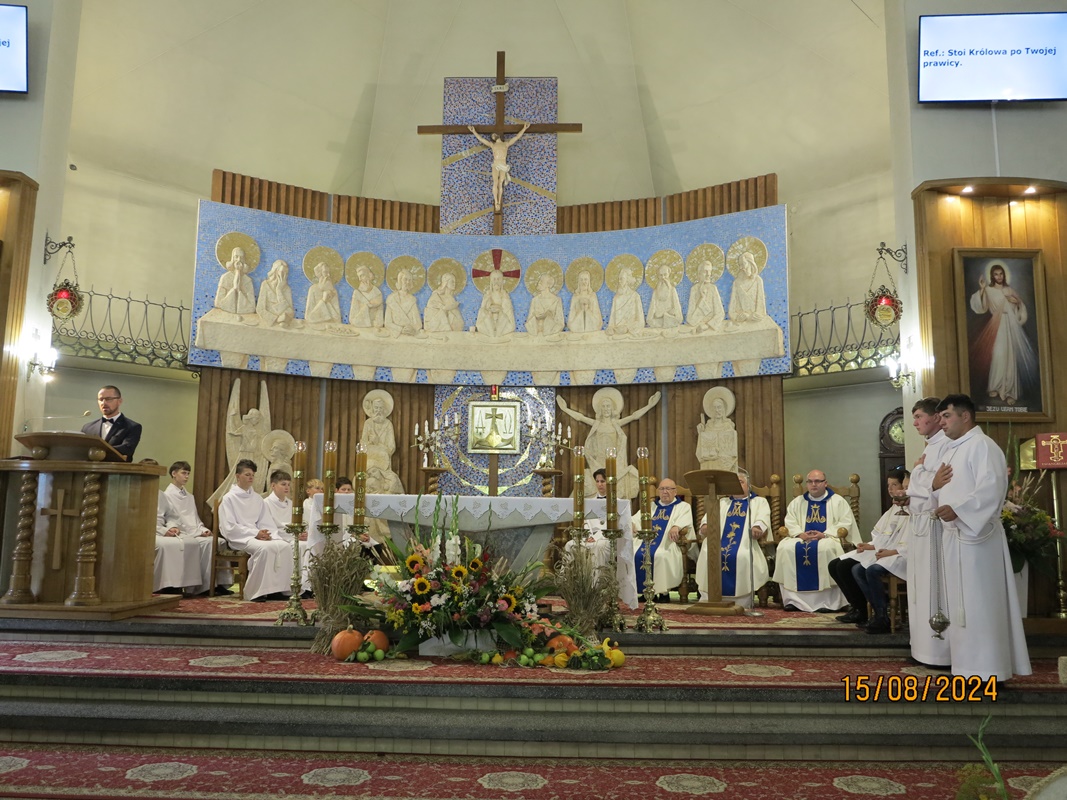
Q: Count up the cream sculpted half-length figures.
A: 13